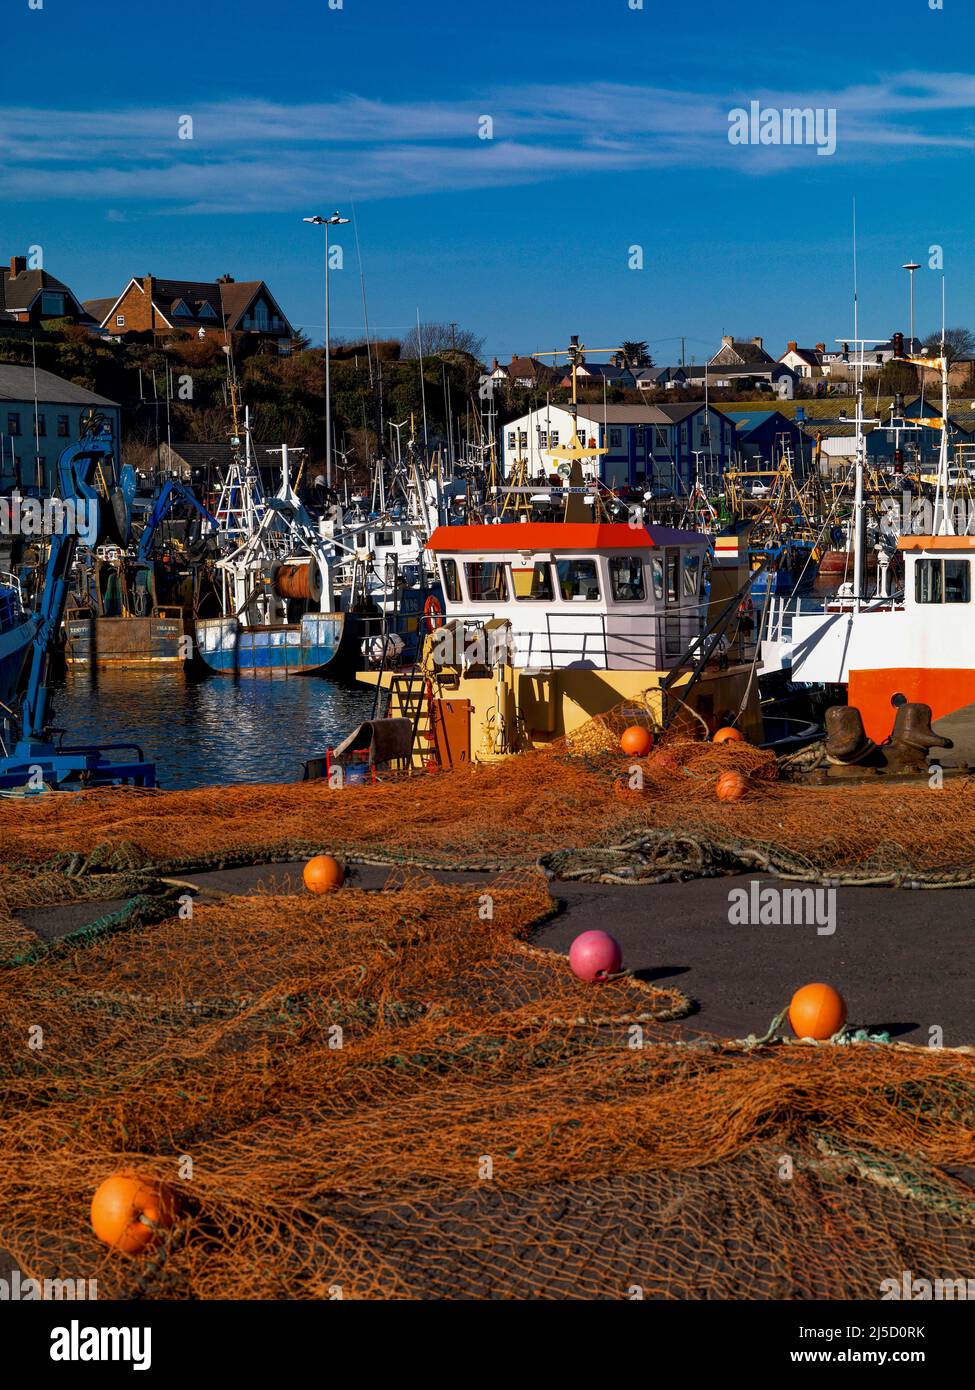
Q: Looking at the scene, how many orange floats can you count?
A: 6